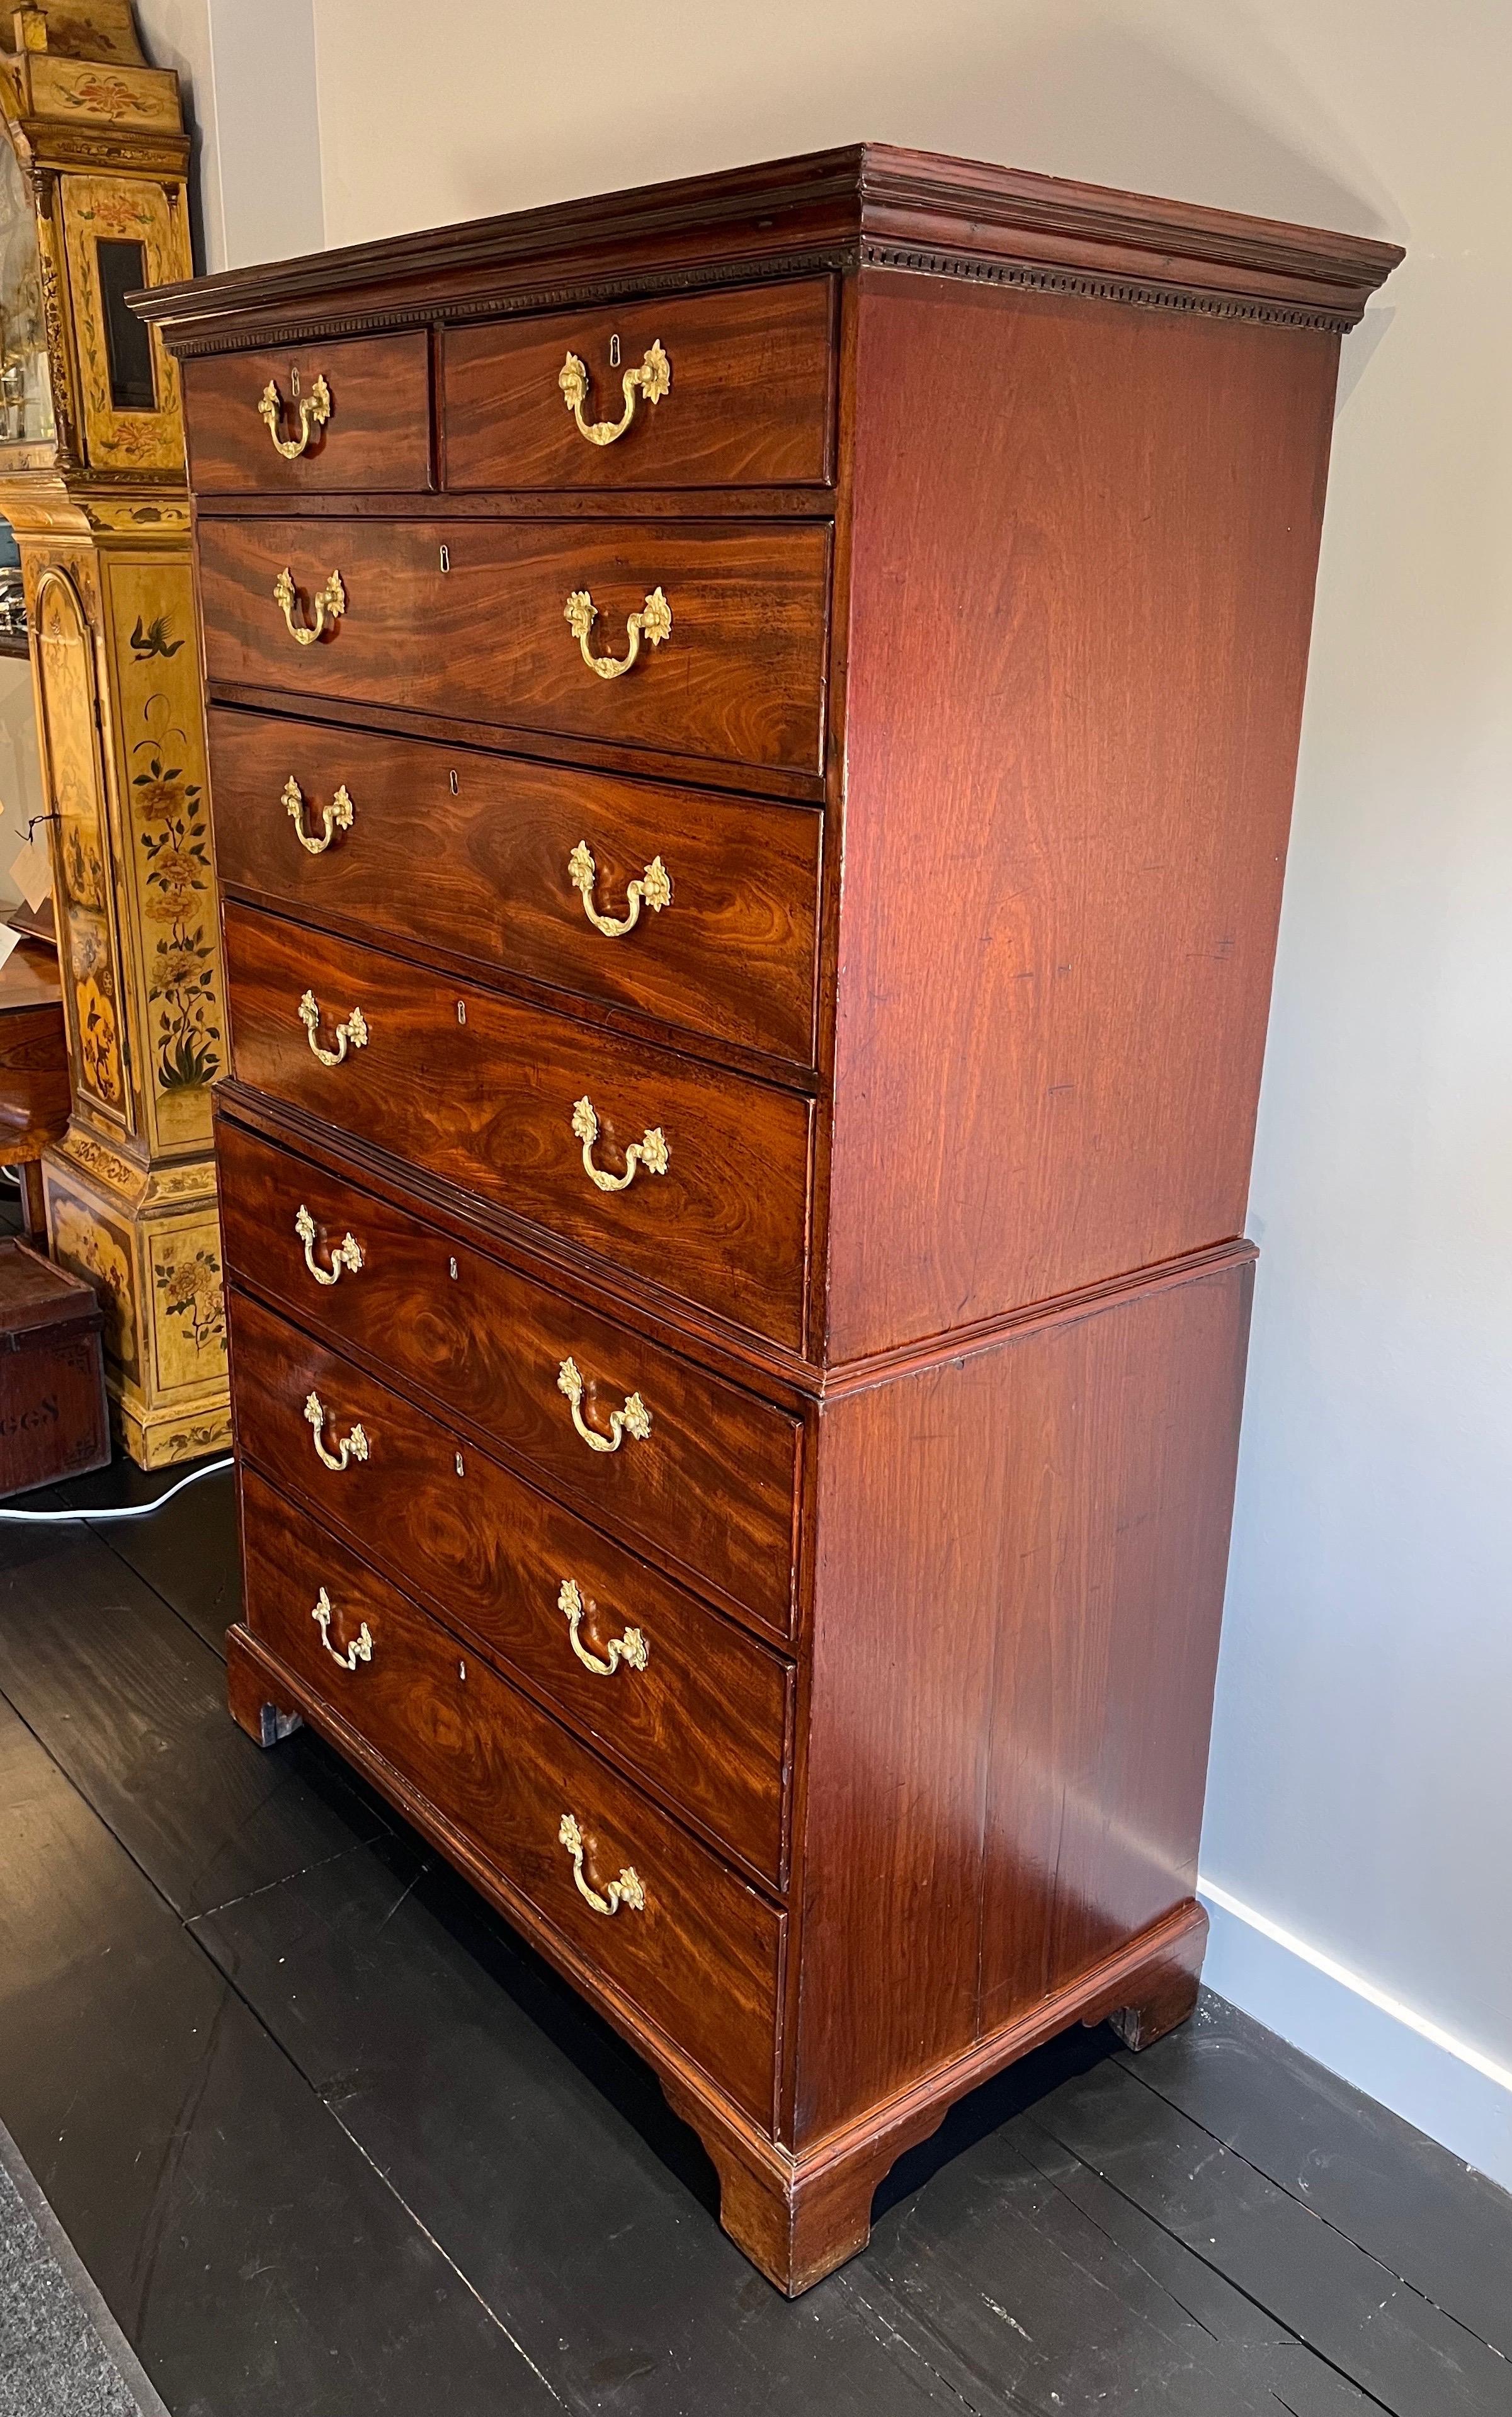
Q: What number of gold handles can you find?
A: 14